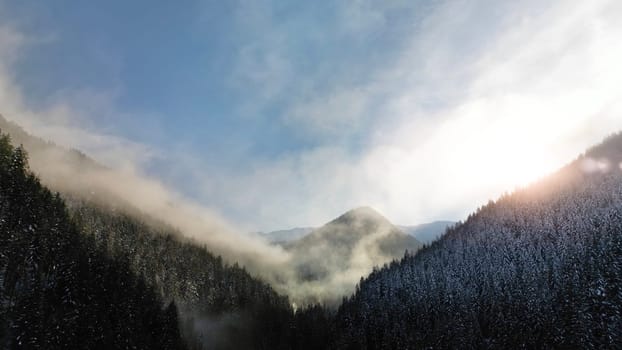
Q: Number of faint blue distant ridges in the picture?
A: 2